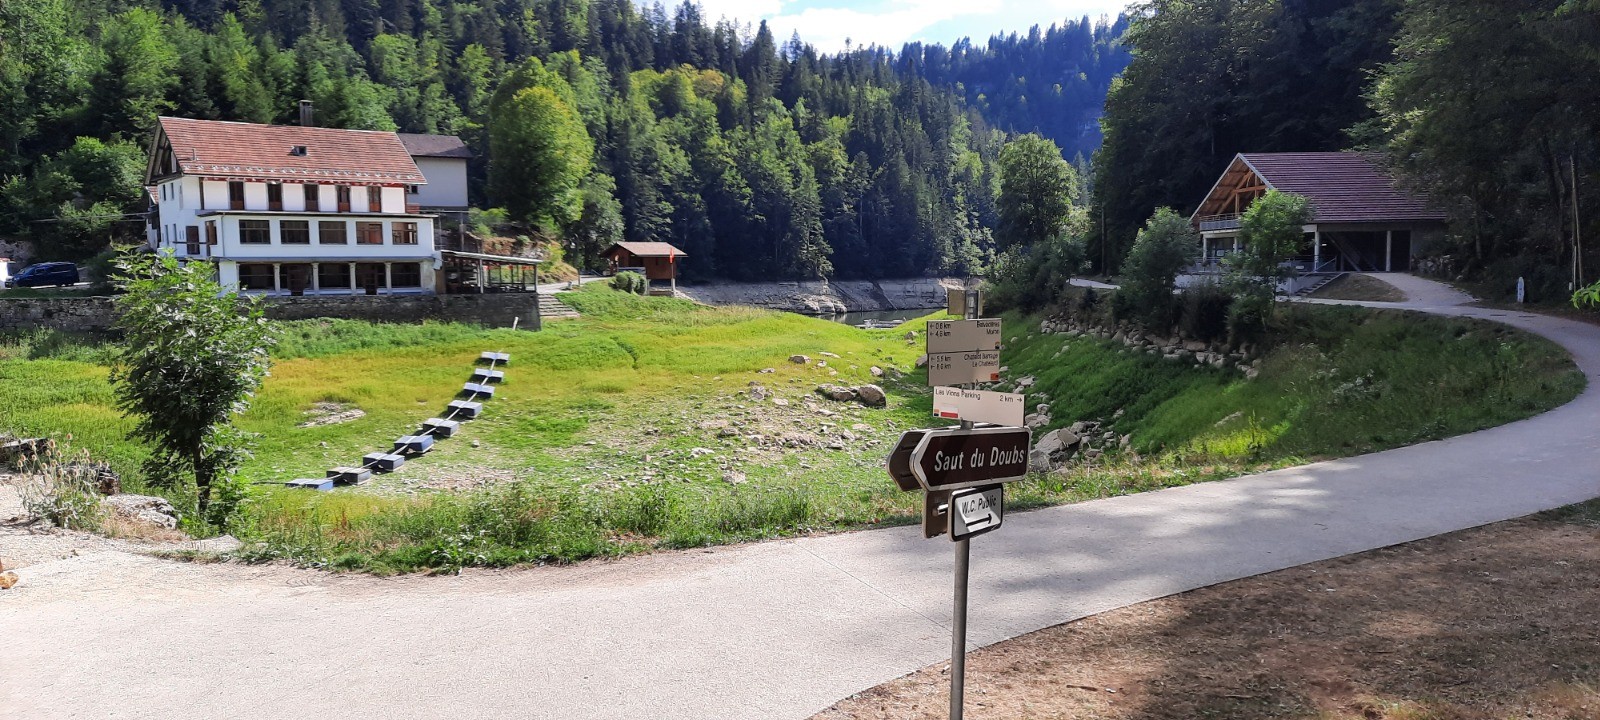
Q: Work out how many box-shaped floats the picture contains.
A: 9